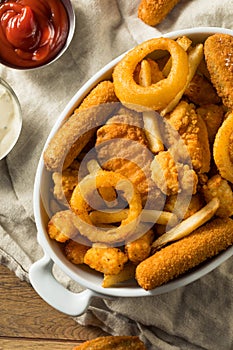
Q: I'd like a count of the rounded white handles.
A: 1